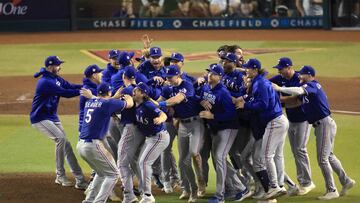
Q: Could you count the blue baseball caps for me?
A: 15